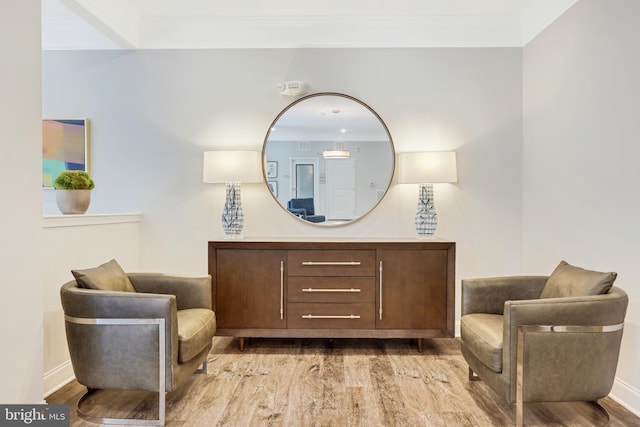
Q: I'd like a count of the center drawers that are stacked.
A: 3